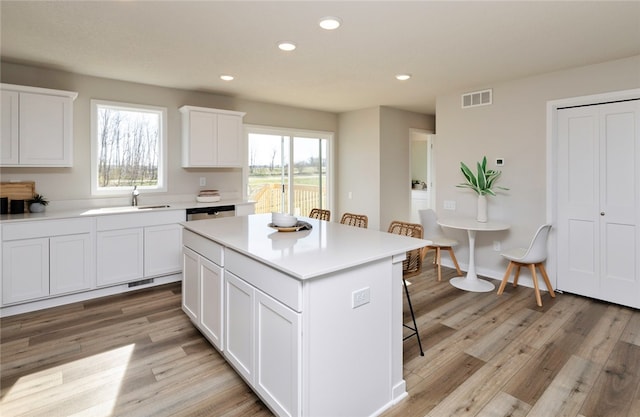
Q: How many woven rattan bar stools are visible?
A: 3